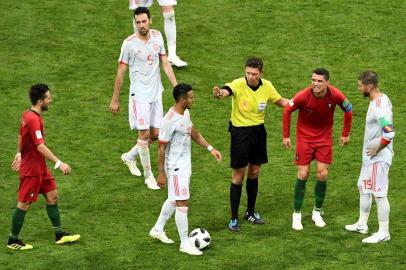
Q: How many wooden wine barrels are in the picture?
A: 0